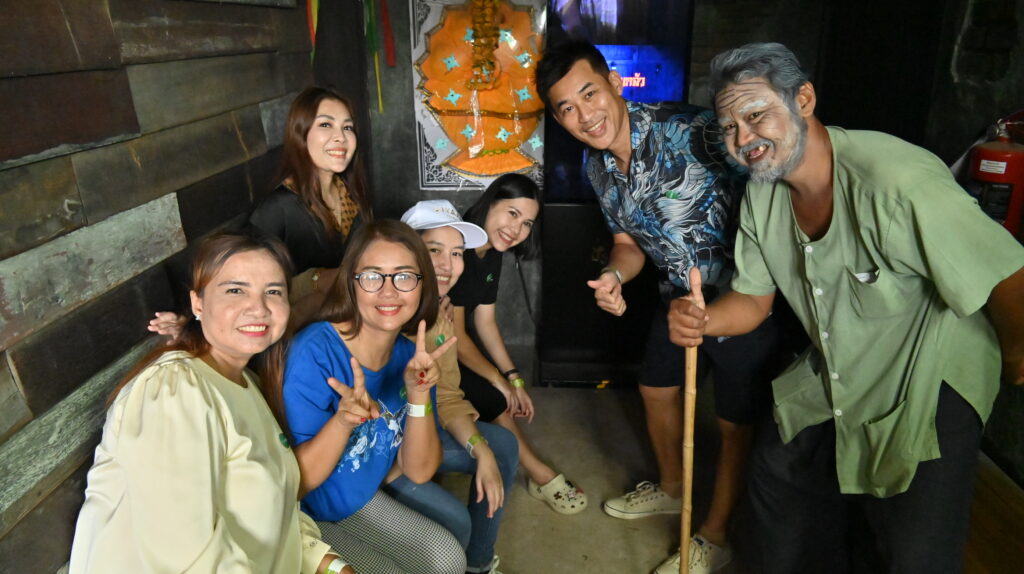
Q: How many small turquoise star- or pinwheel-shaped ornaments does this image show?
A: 10